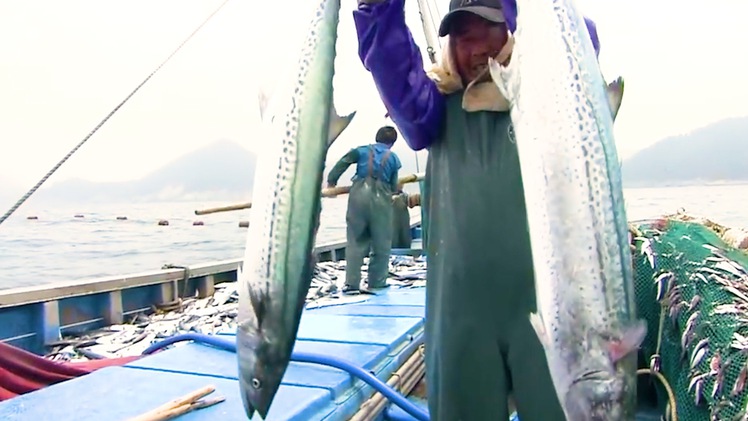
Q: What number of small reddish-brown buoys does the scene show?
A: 6